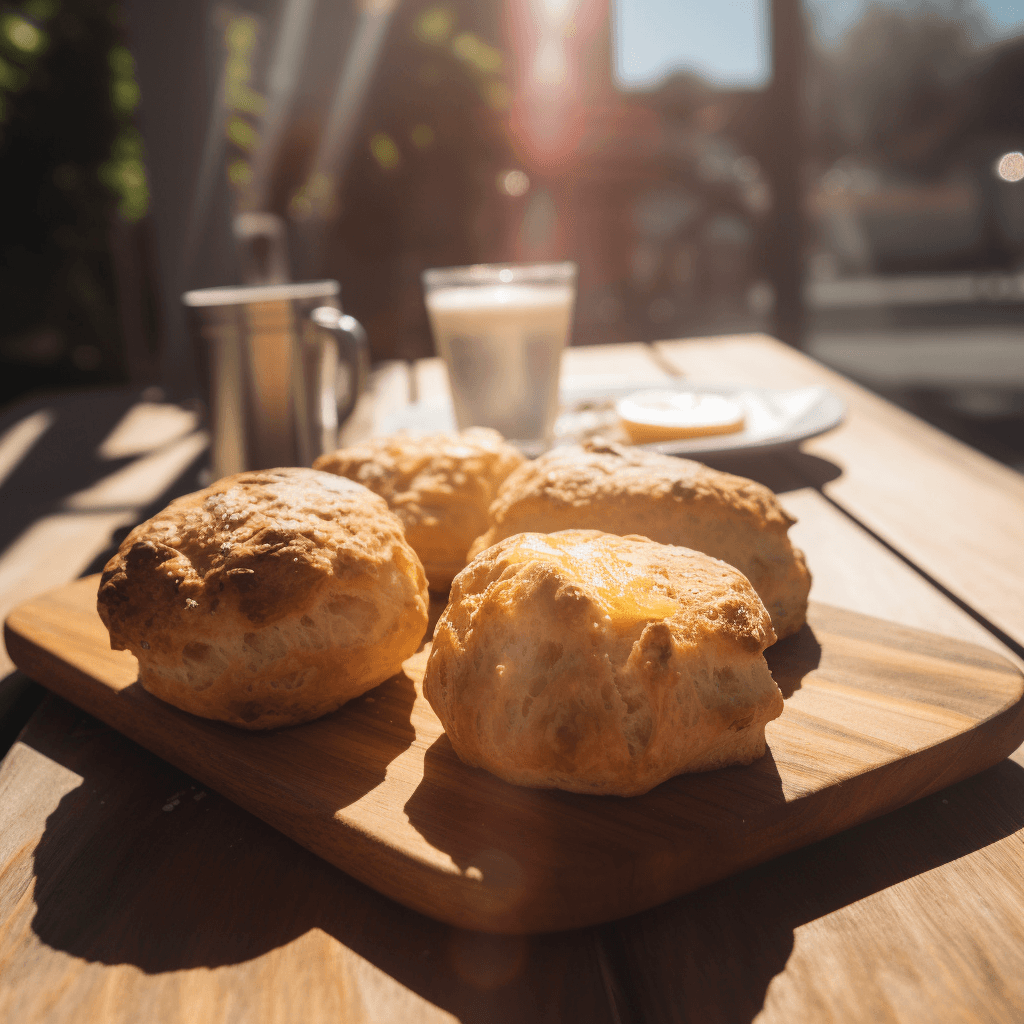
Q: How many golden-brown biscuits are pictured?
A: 4